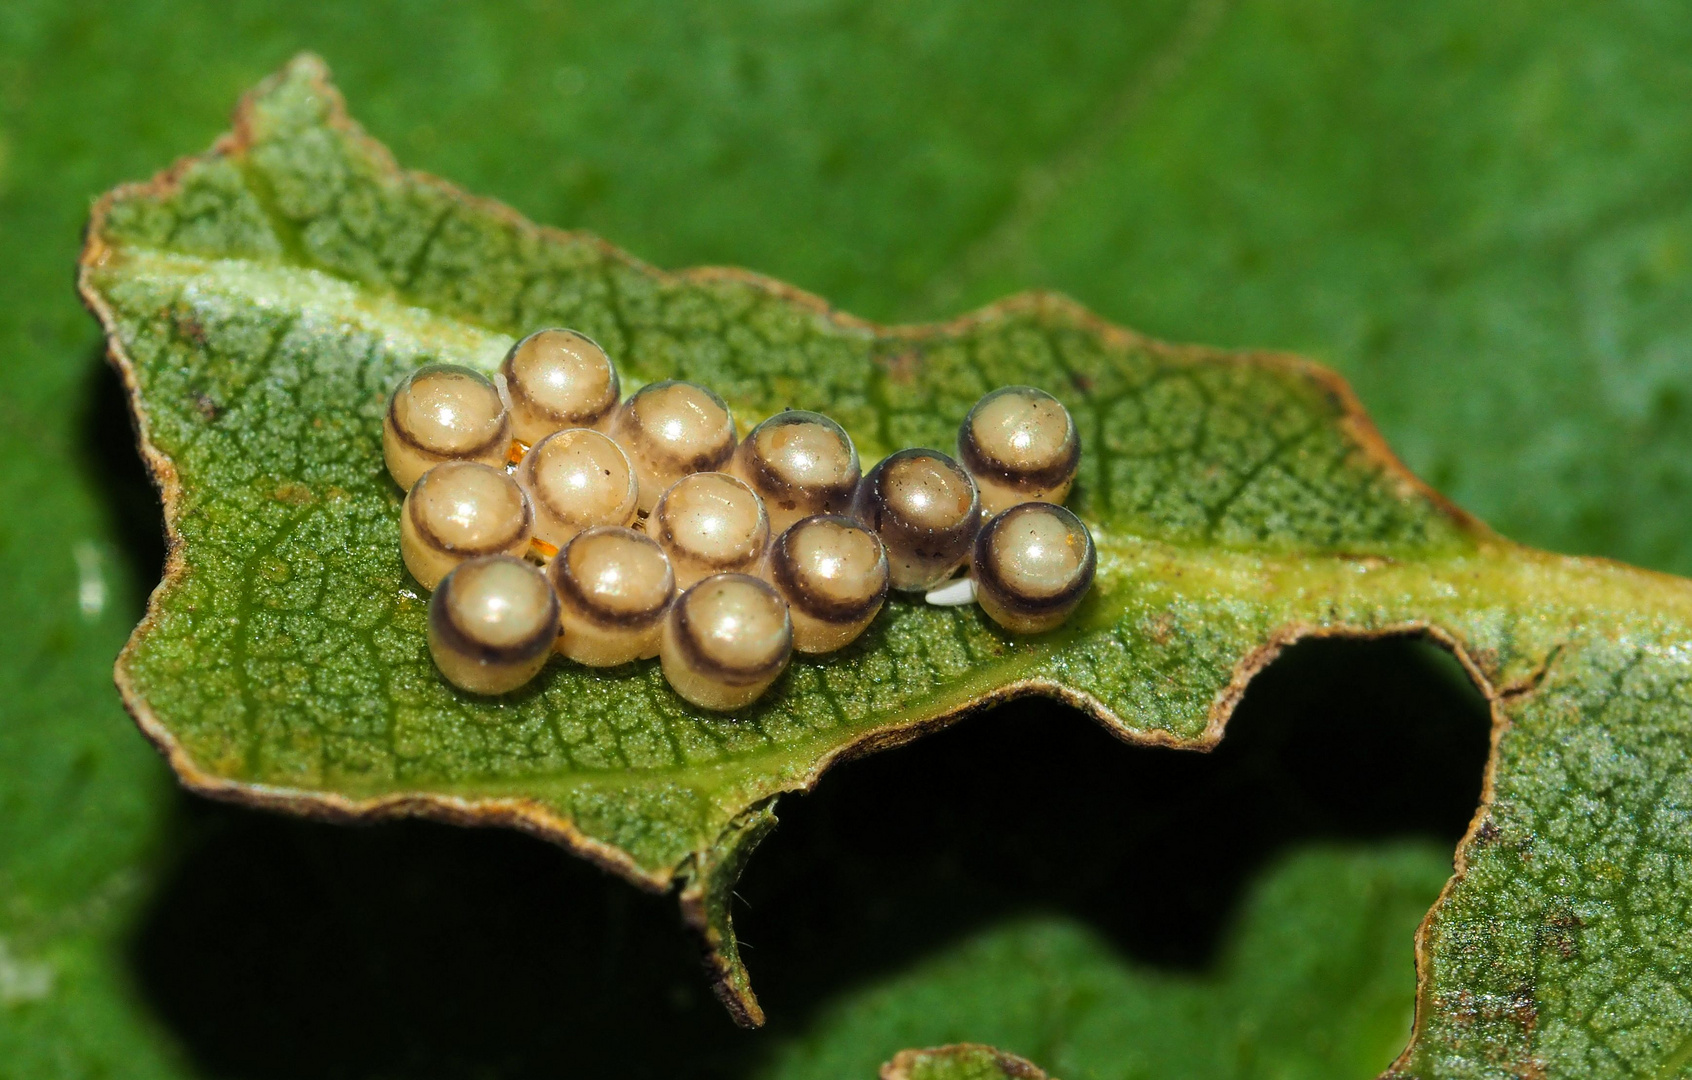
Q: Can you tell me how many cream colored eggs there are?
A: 14